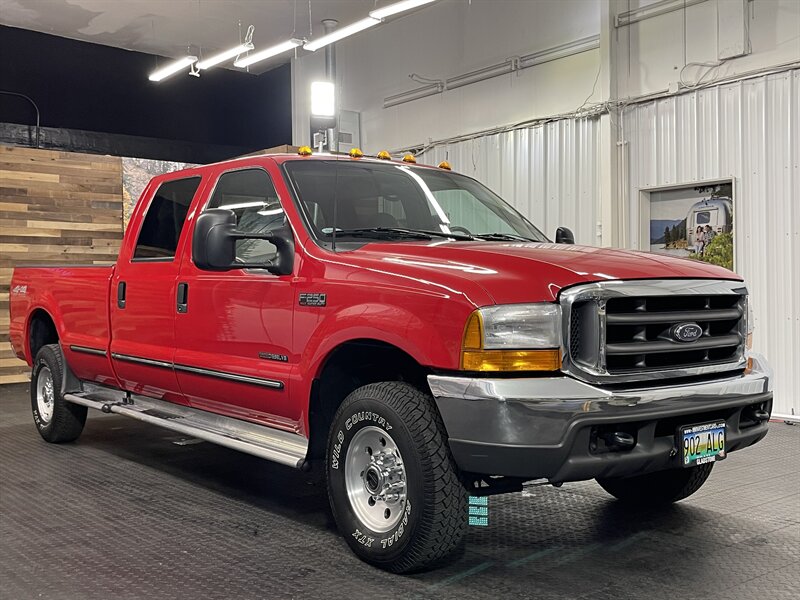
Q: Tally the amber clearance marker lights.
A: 5